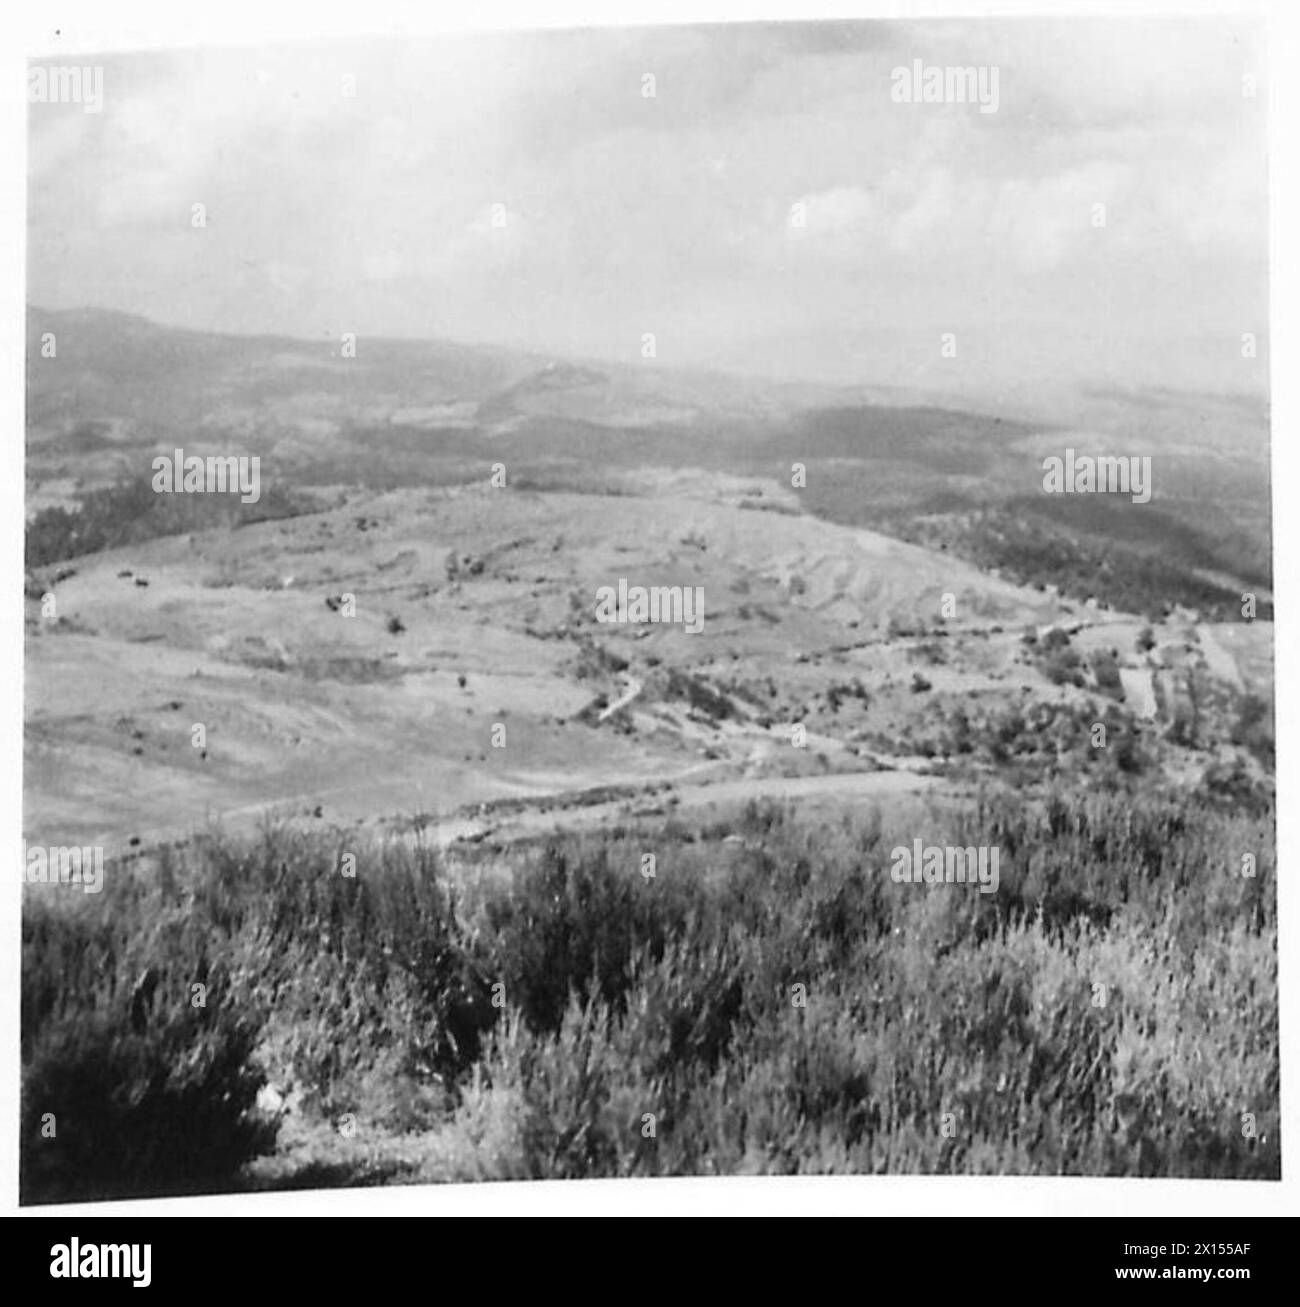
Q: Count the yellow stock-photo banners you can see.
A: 0